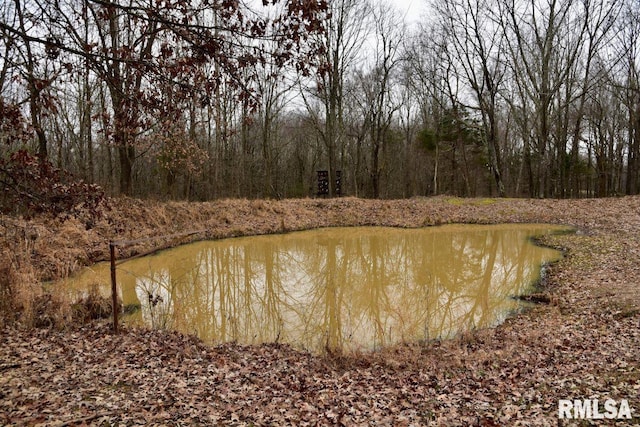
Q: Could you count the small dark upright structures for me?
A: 2